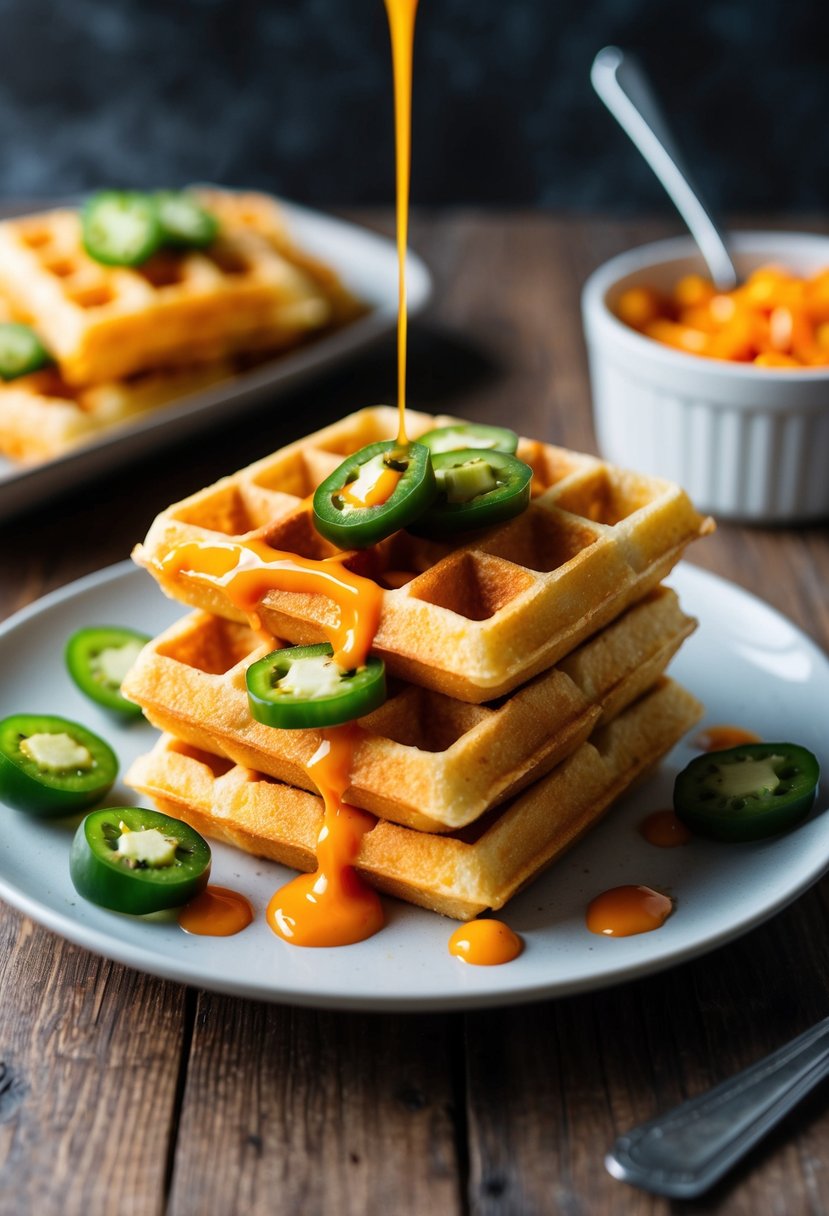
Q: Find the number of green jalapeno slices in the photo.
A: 11